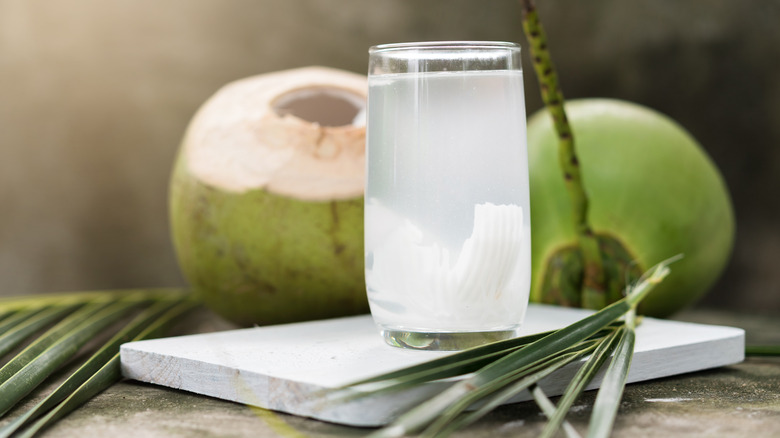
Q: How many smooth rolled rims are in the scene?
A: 1